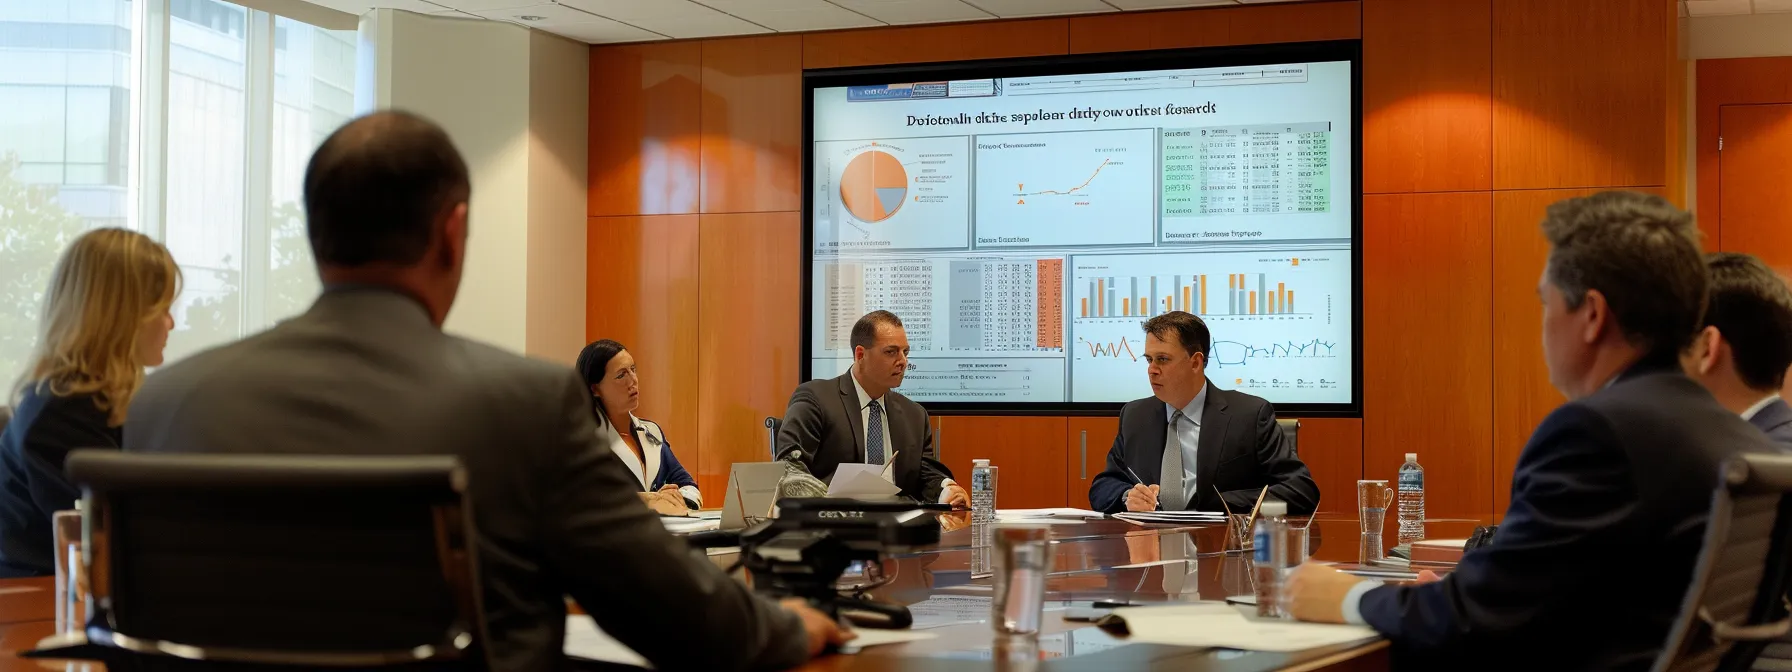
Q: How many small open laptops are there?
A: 1